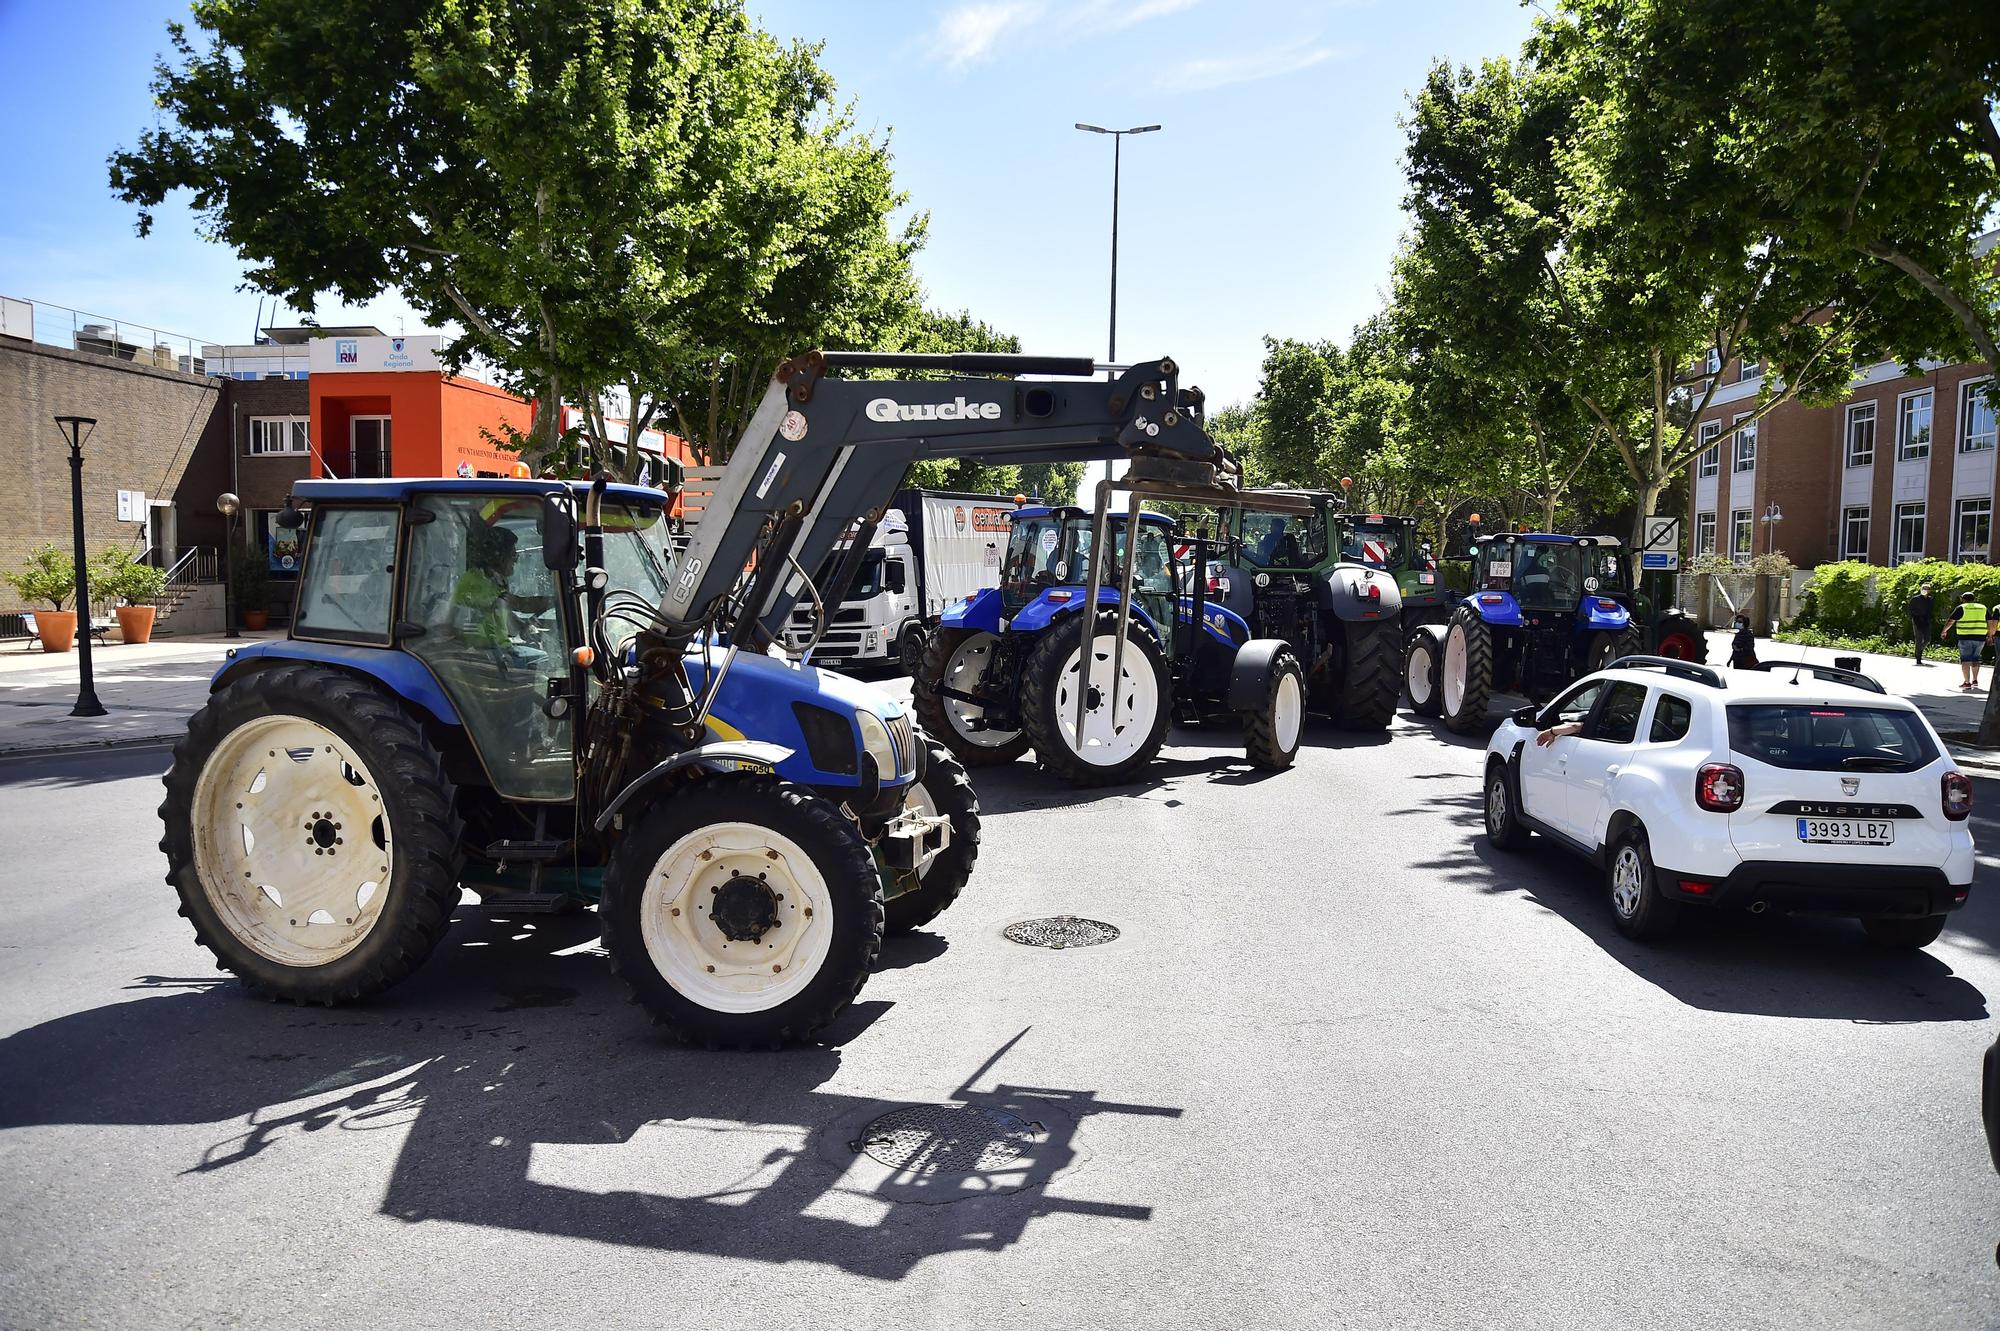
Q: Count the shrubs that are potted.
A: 3